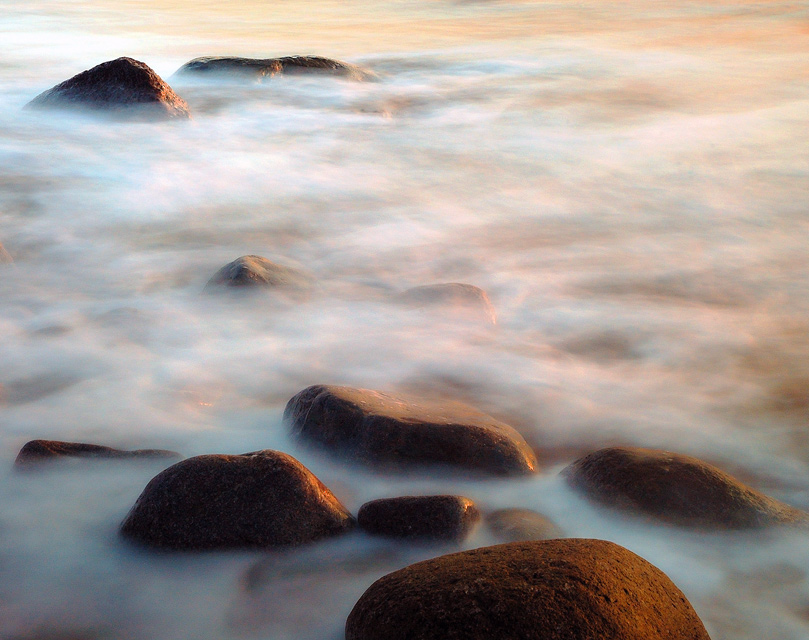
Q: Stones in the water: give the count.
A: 11